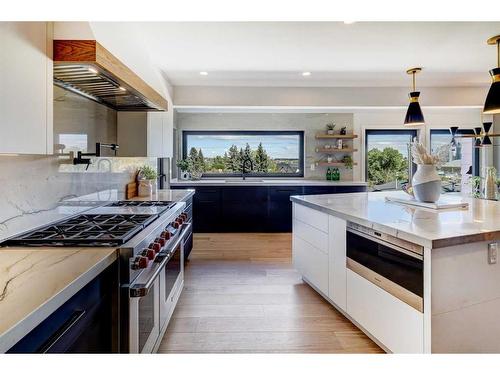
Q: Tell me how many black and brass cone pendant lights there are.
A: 2